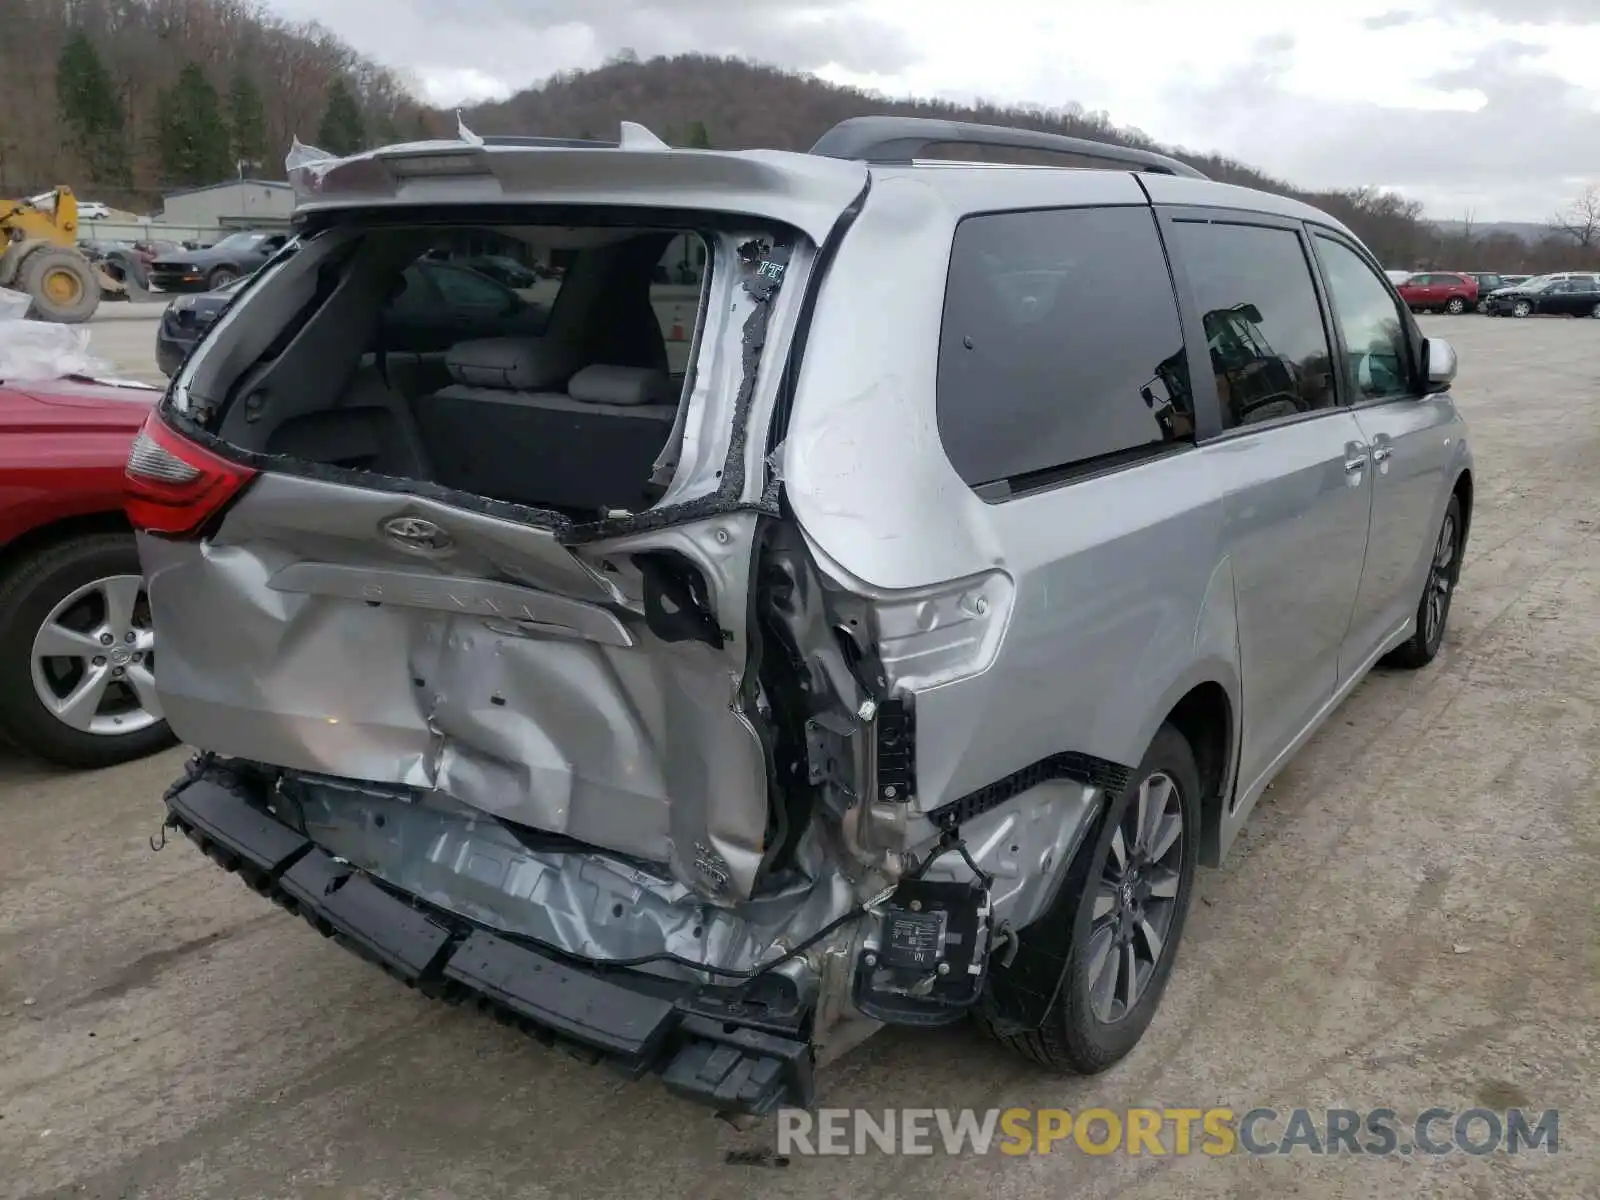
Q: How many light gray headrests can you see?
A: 2